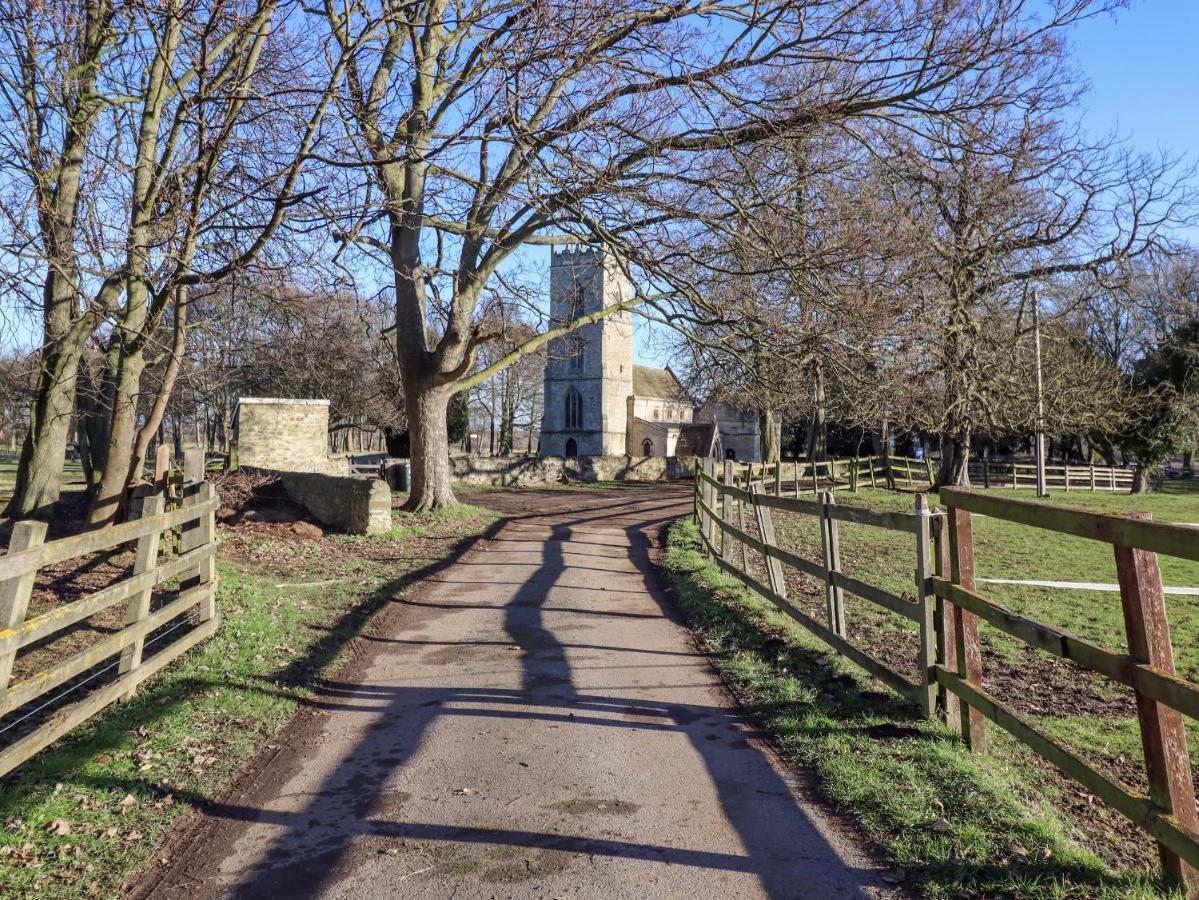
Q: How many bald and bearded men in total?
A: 0